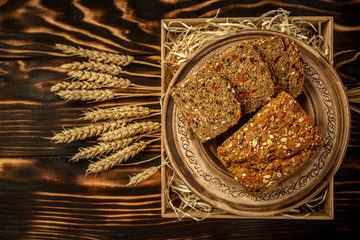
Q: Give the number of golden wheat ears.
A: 11